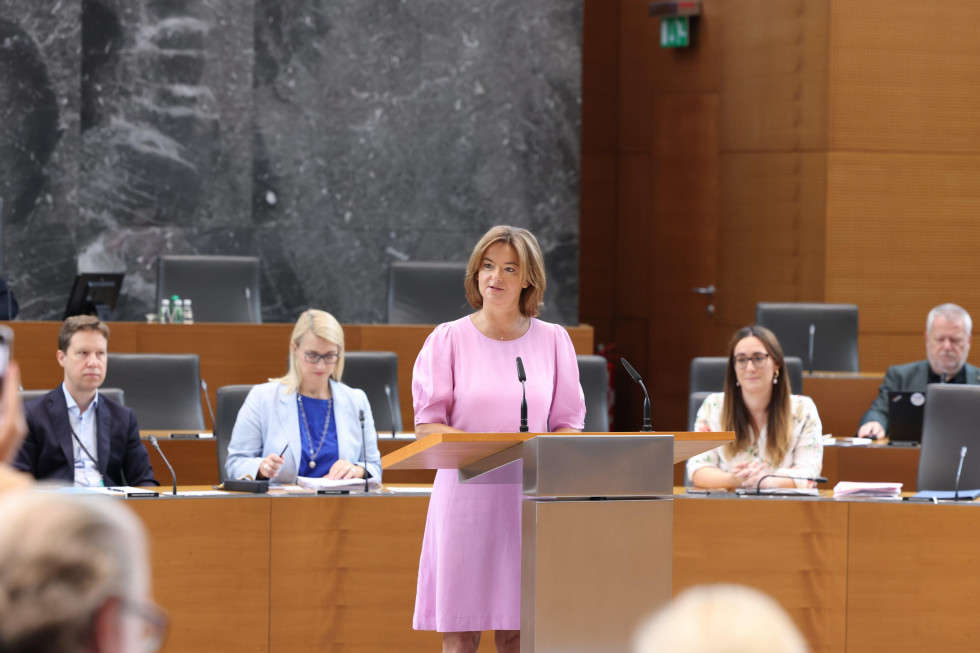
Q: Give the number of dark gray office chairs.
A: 11